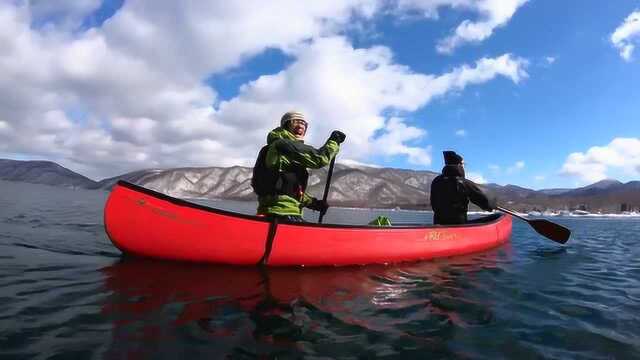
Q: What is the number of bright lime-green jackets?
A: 1